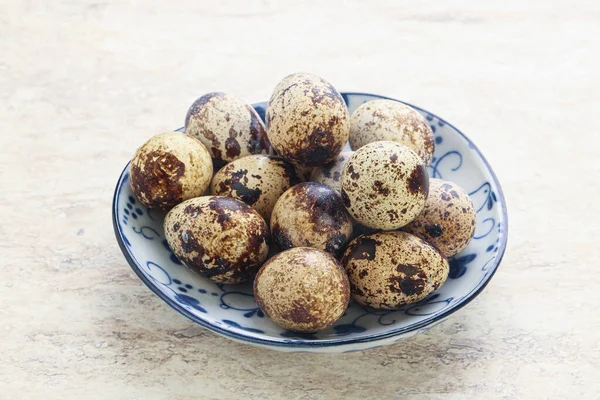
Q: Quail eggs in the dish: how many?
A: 12